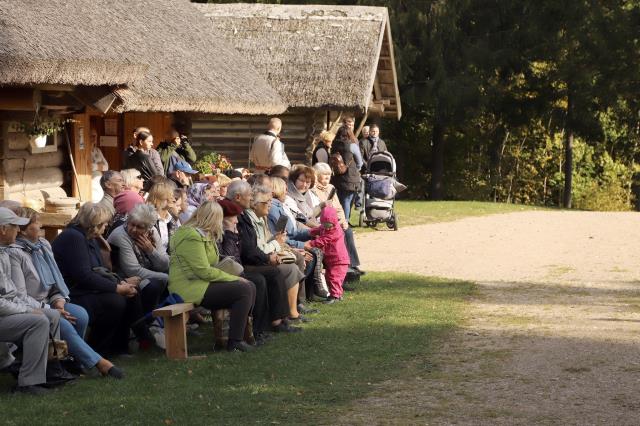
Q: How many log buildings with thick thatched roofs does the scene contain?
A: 2